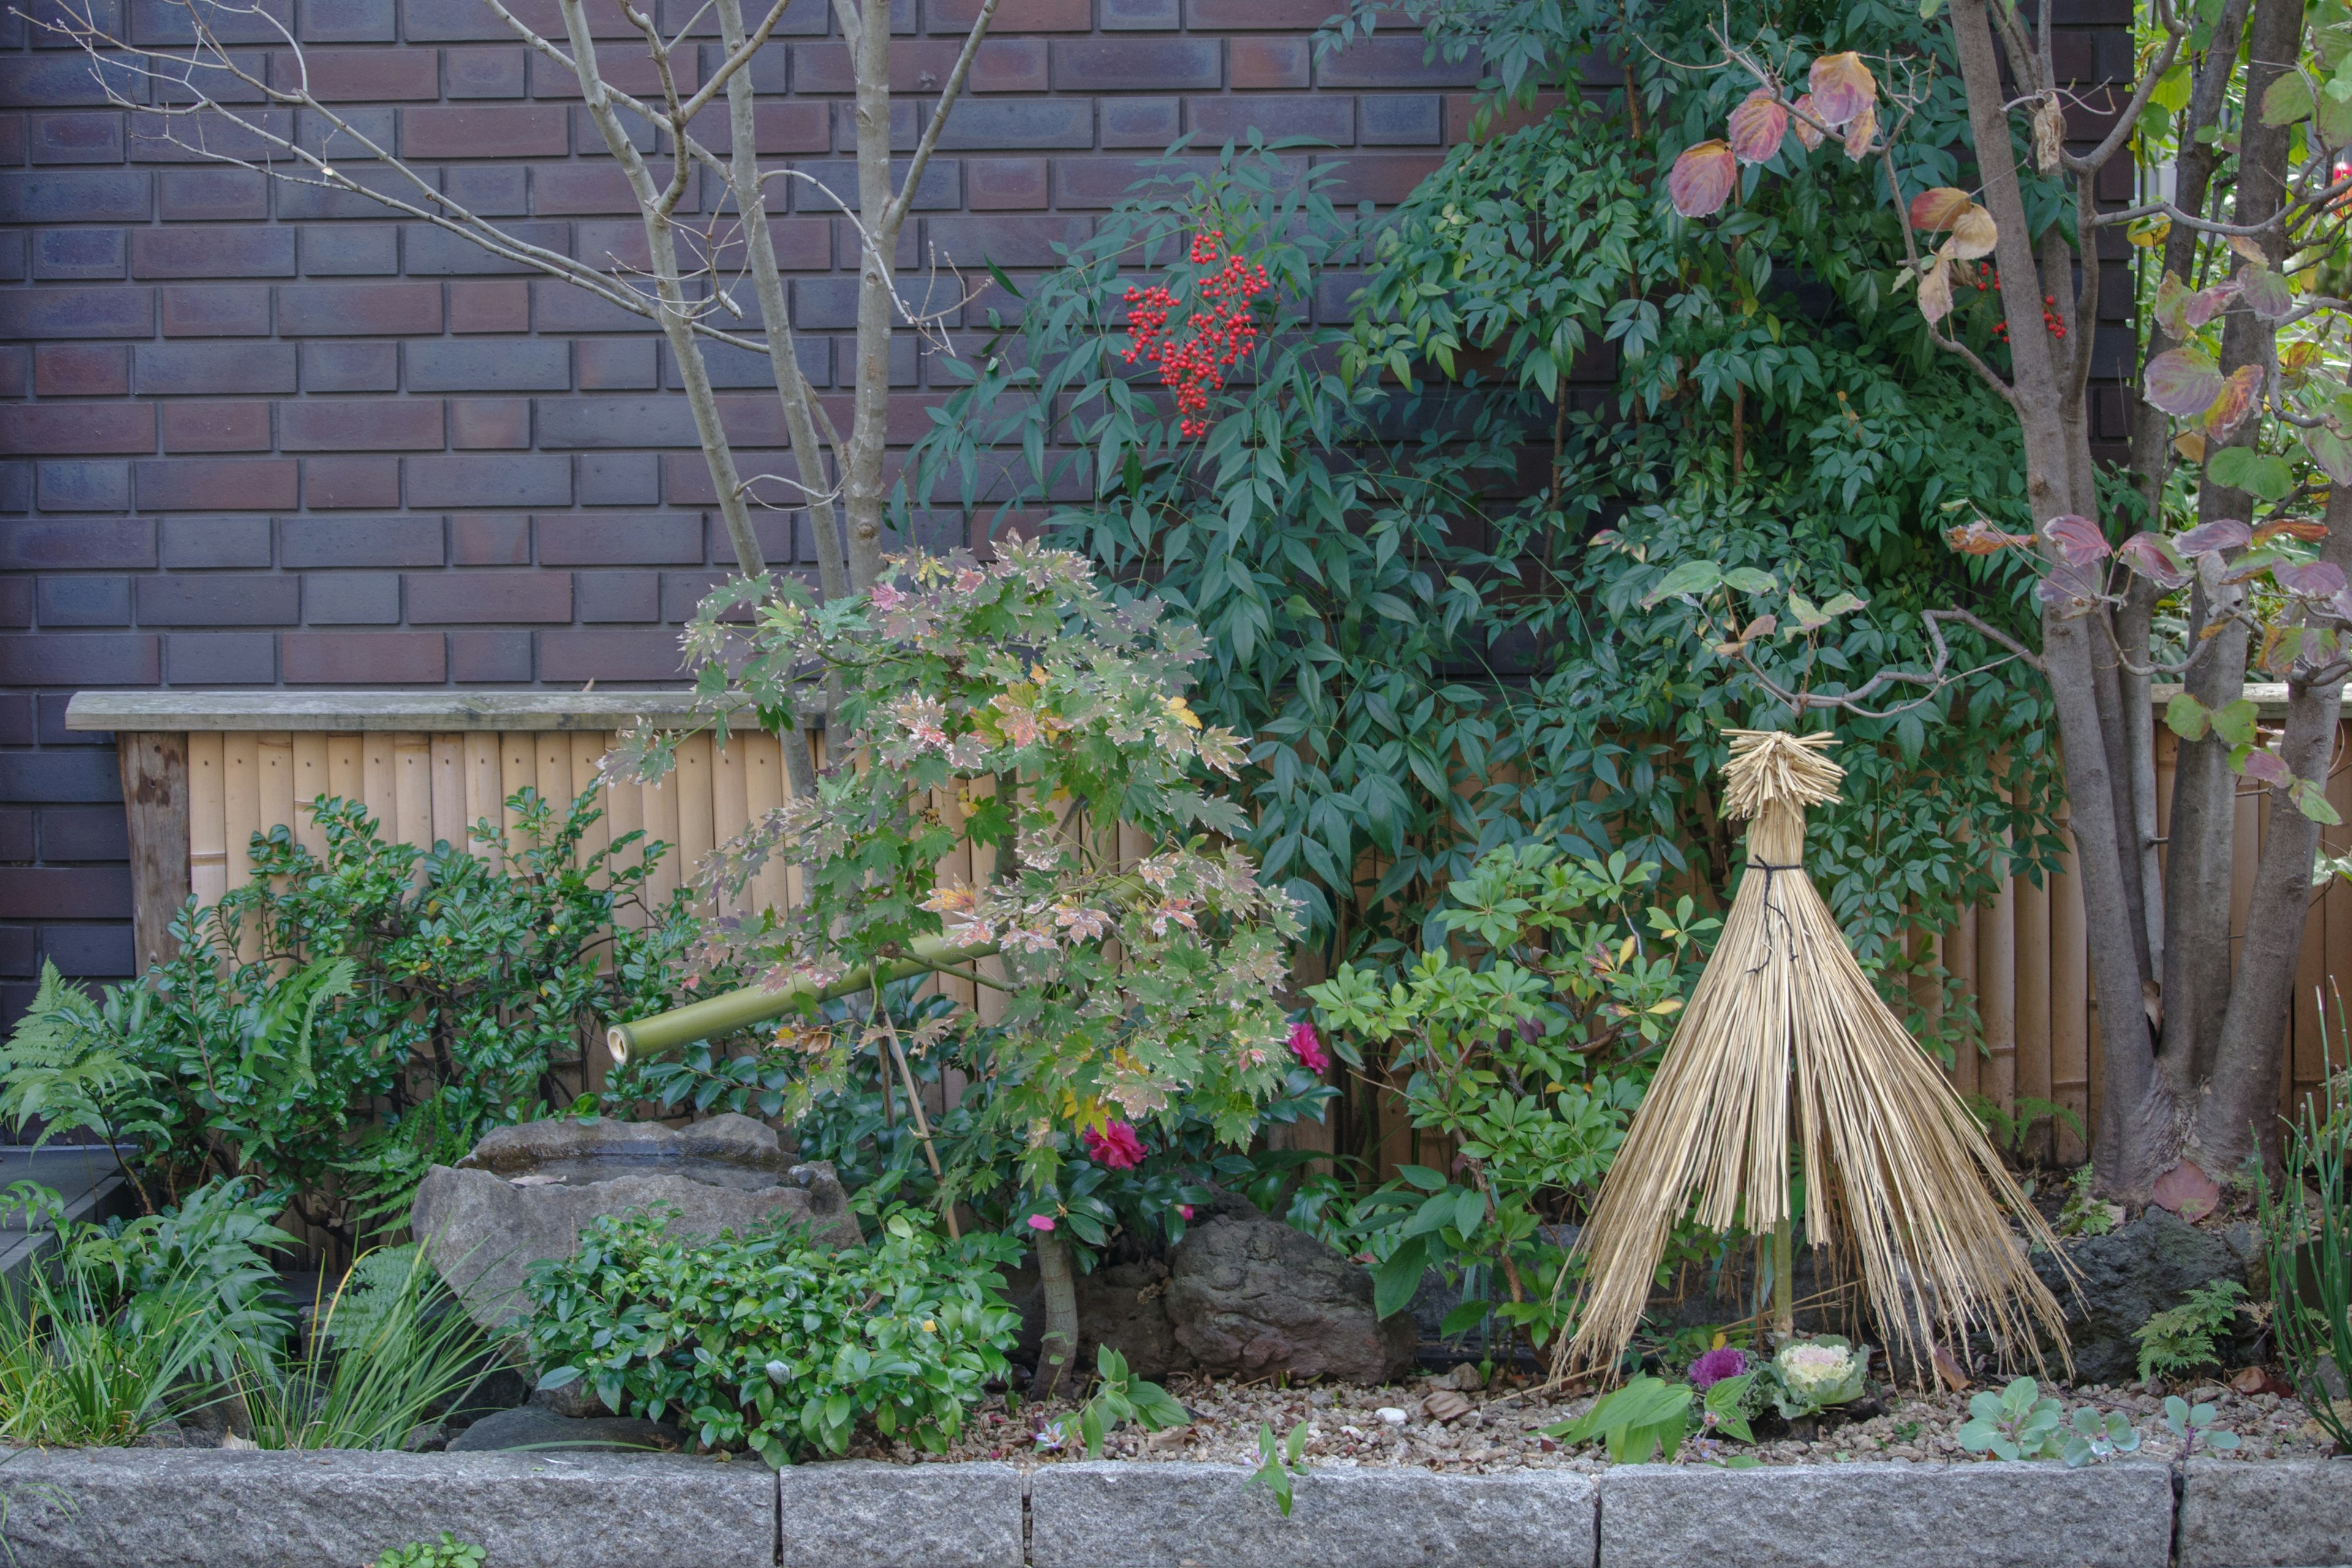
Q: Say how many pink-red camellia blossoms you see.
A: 2